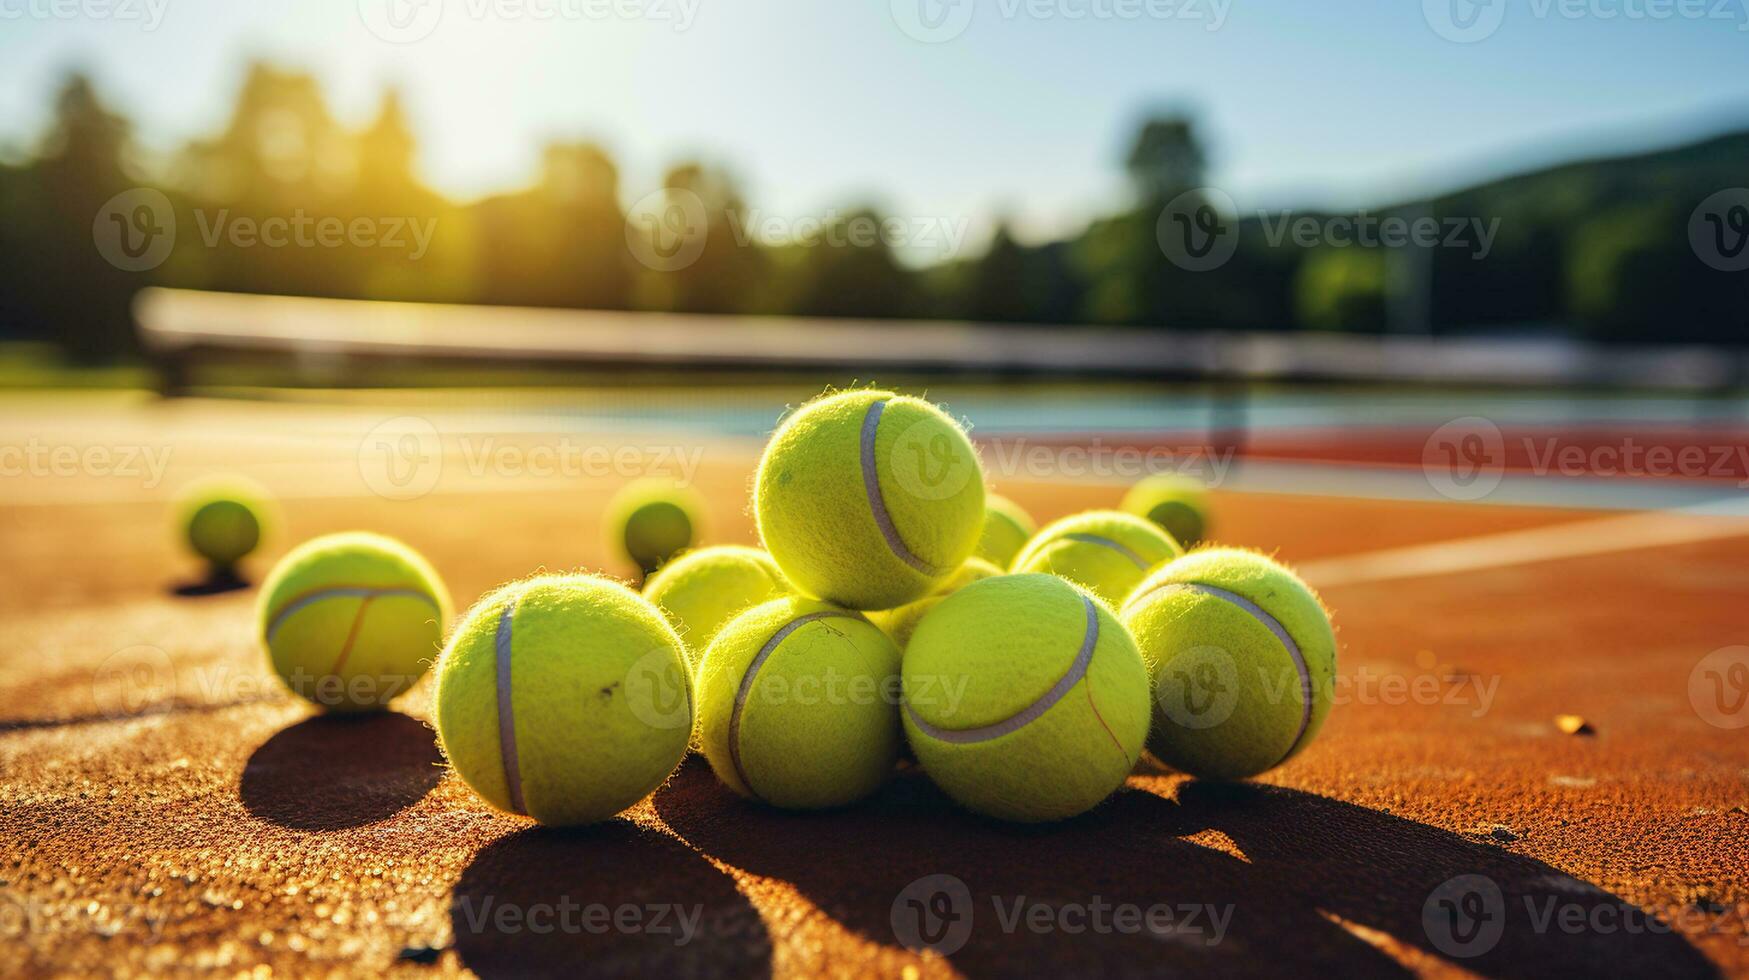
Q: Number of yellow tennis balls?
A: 13